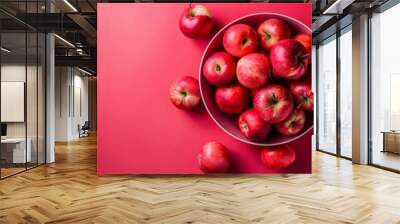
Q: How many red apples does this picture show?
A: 15